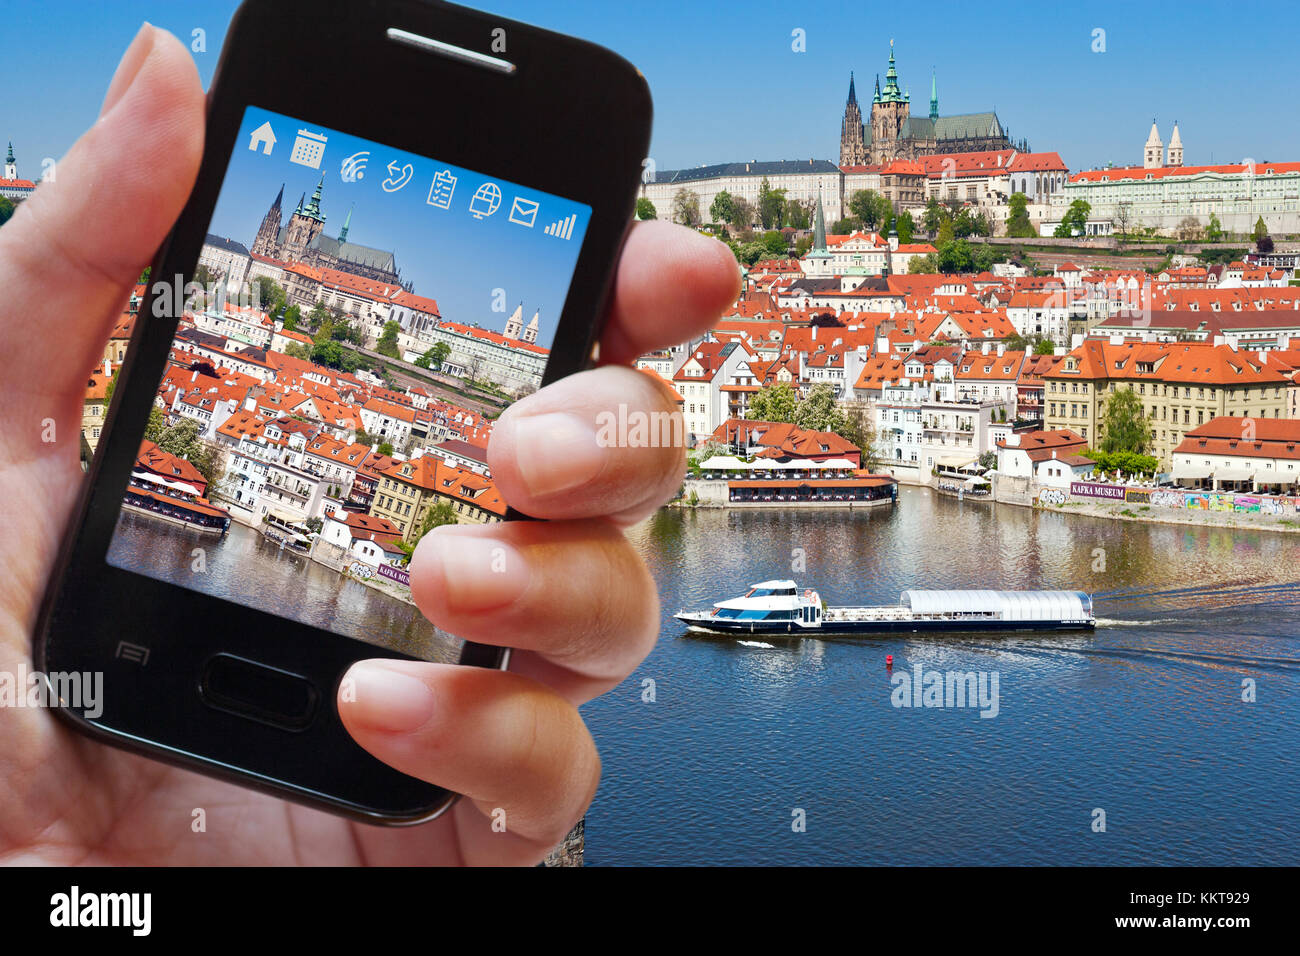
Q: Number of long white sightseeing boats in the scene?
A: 1